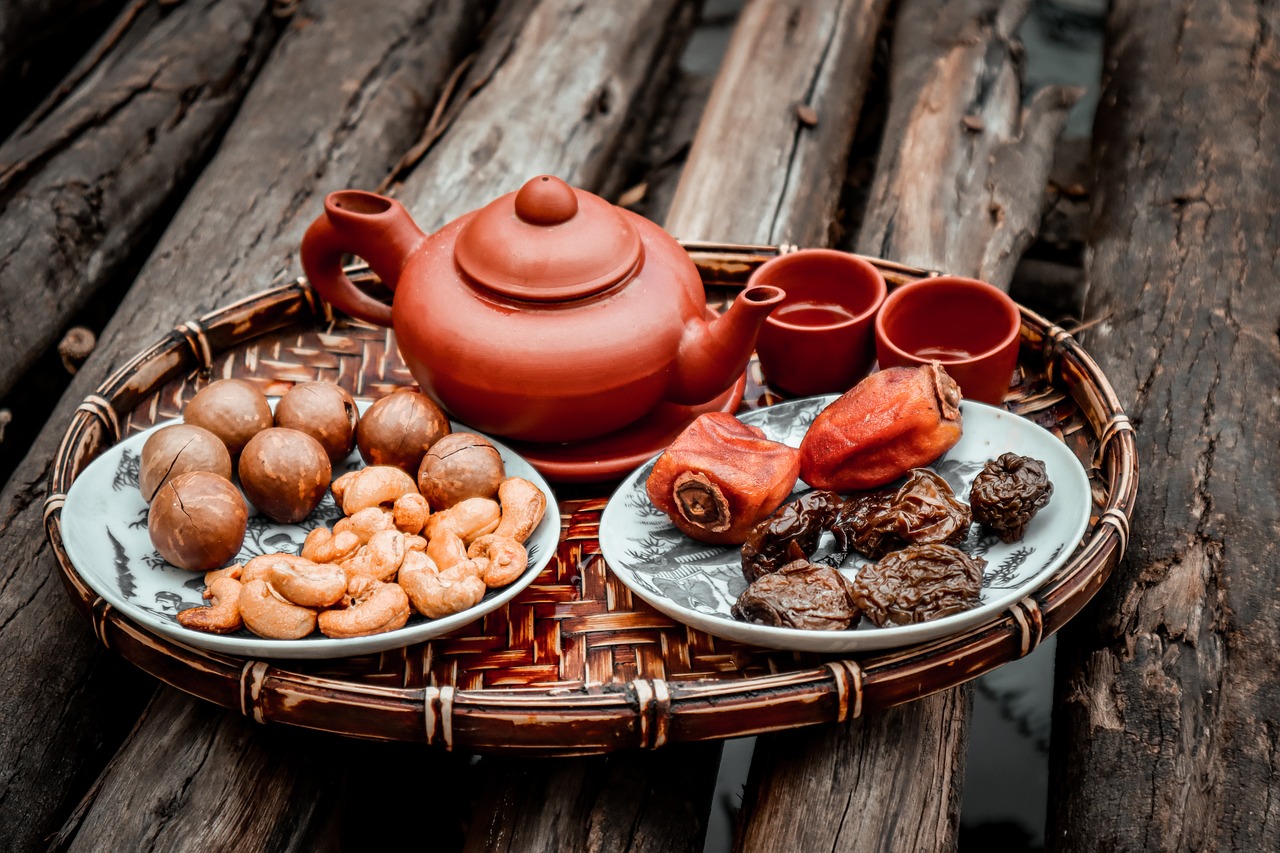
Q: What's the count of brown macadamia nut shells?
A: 7